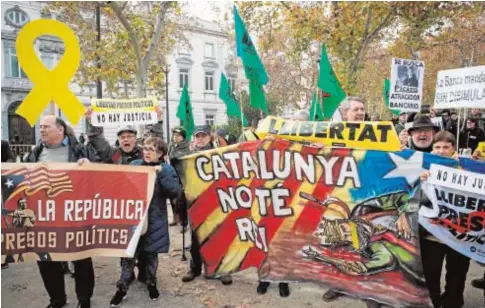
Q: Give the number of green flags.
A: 7